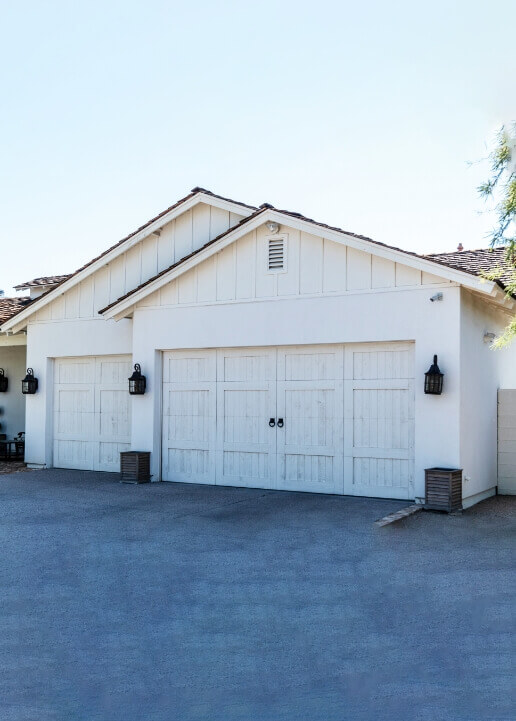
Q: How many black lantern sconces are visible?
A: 4